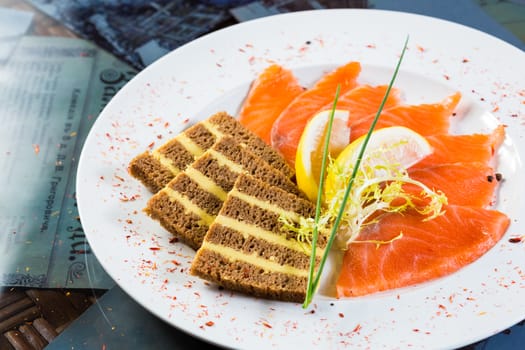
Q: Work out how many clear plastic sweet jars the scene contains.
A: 0